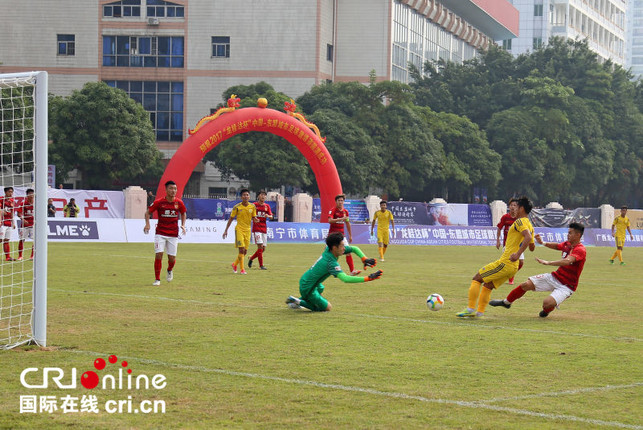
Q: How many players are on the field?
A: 12